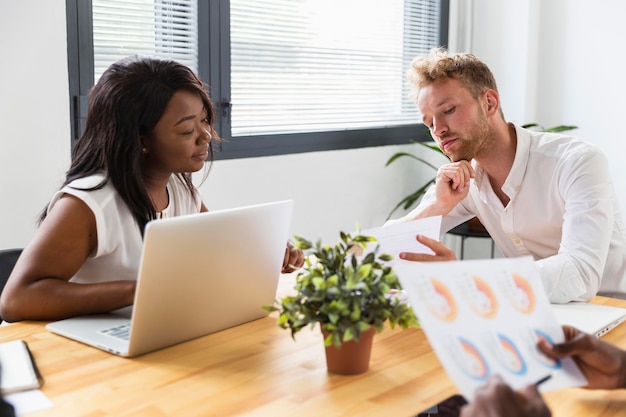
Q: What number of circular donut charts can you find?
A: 6